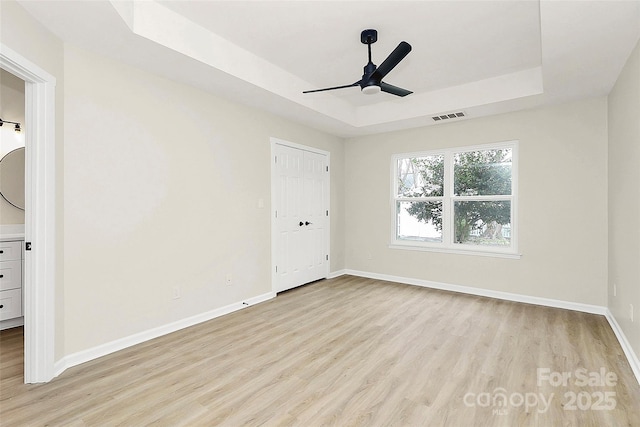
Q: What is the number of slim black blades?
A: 3